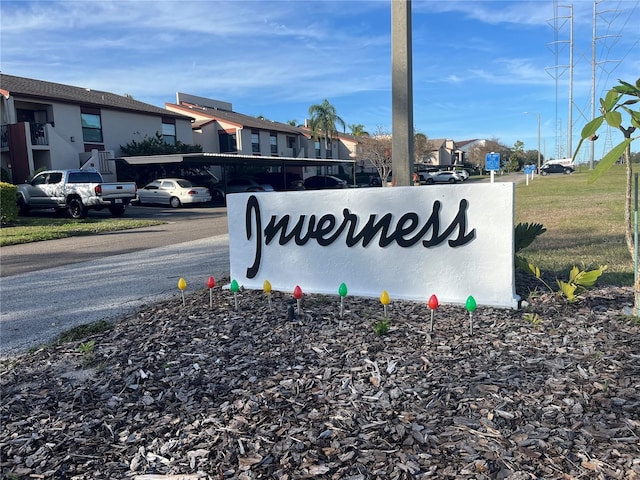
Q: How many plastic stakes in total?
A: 9